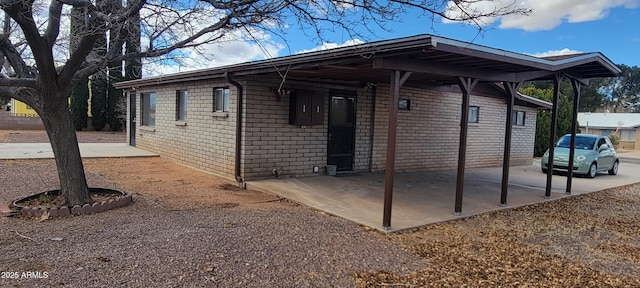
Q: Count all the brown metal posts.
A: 5